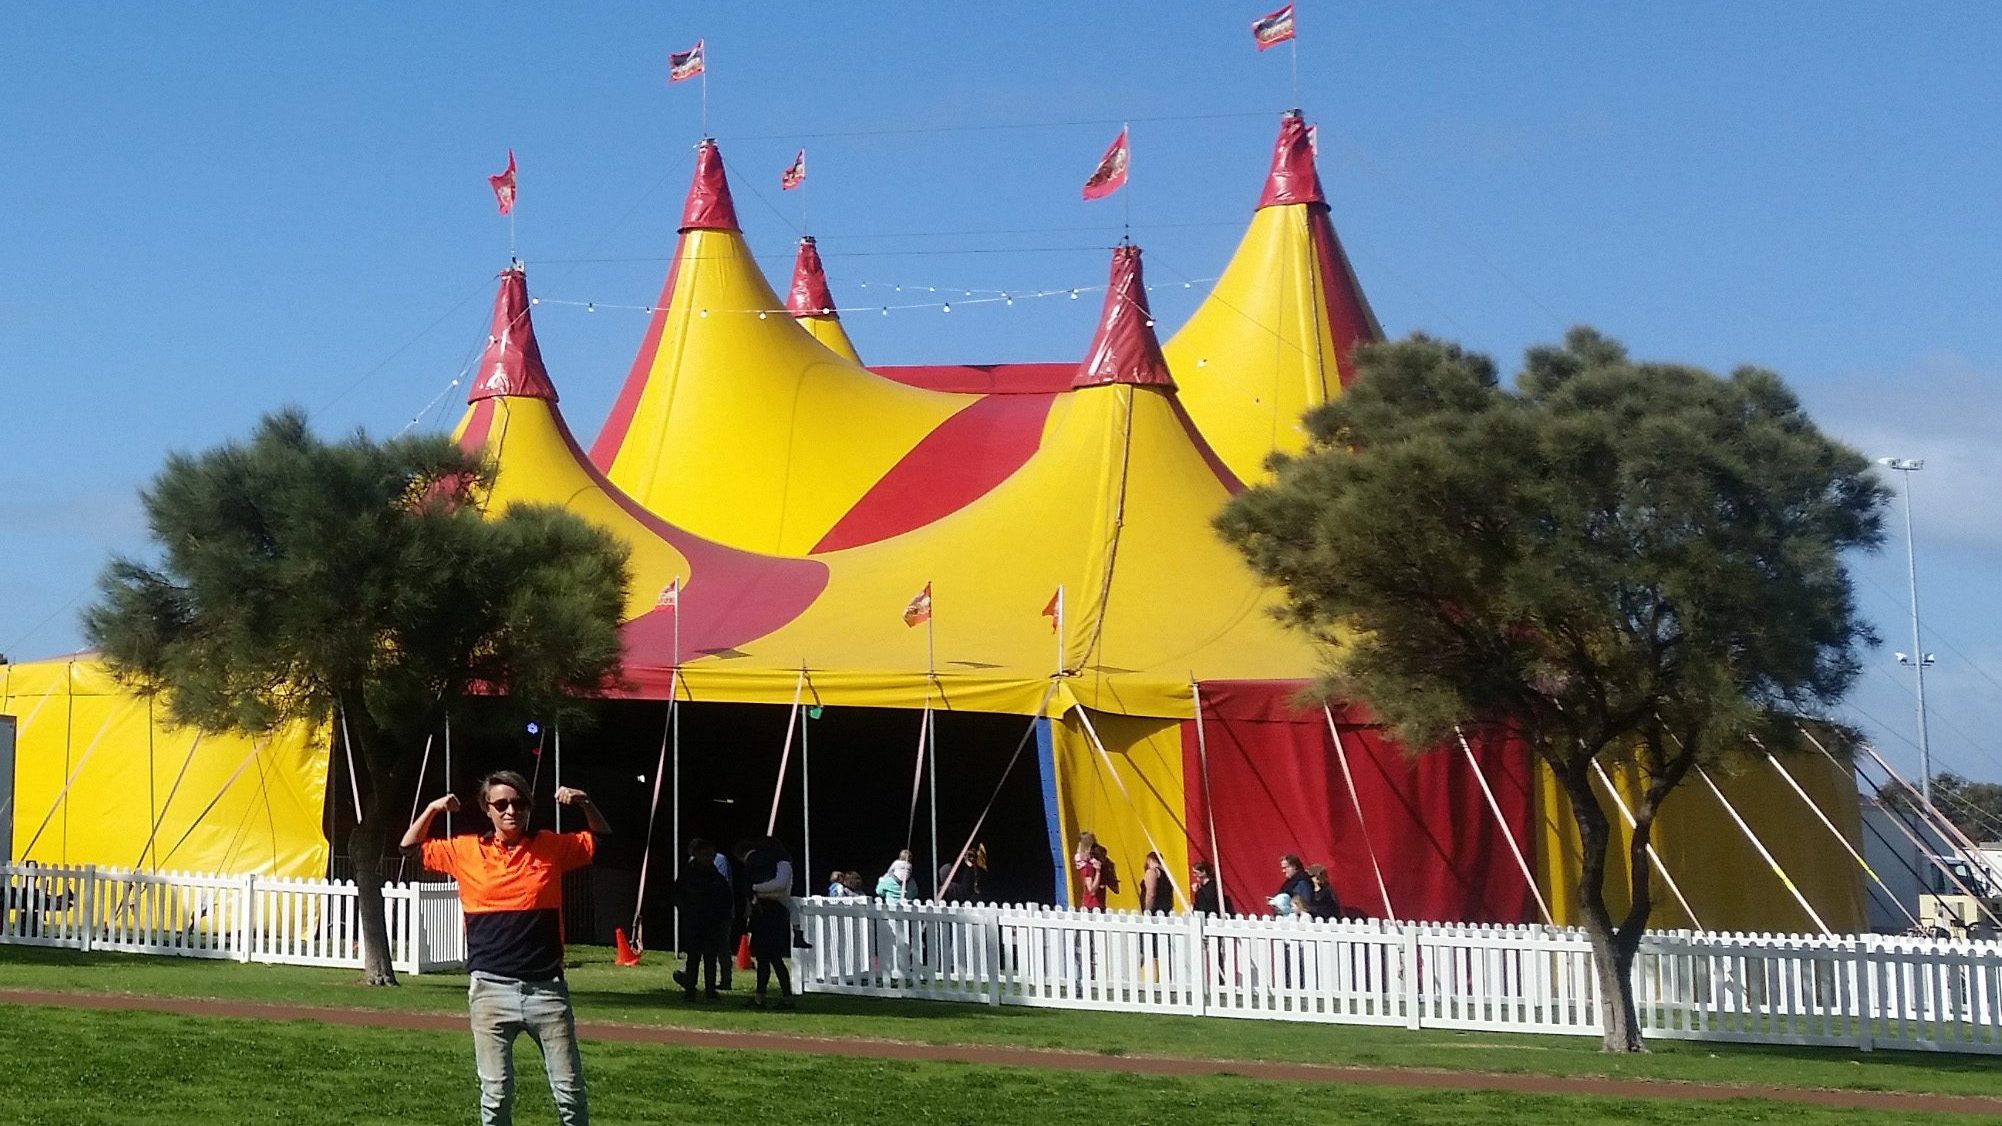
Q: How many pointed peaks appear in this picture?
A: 5